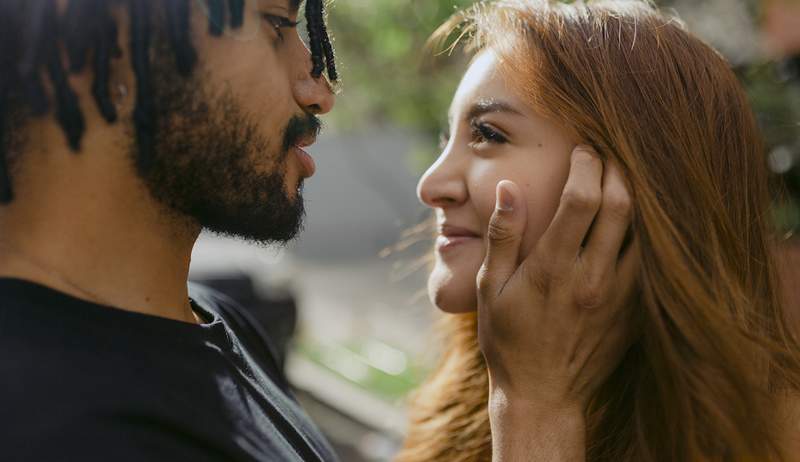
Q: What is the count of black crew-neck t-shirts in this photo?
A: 1